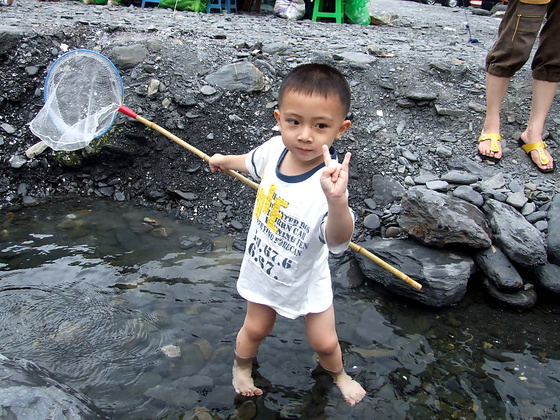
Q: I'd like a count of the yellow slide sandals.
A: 2